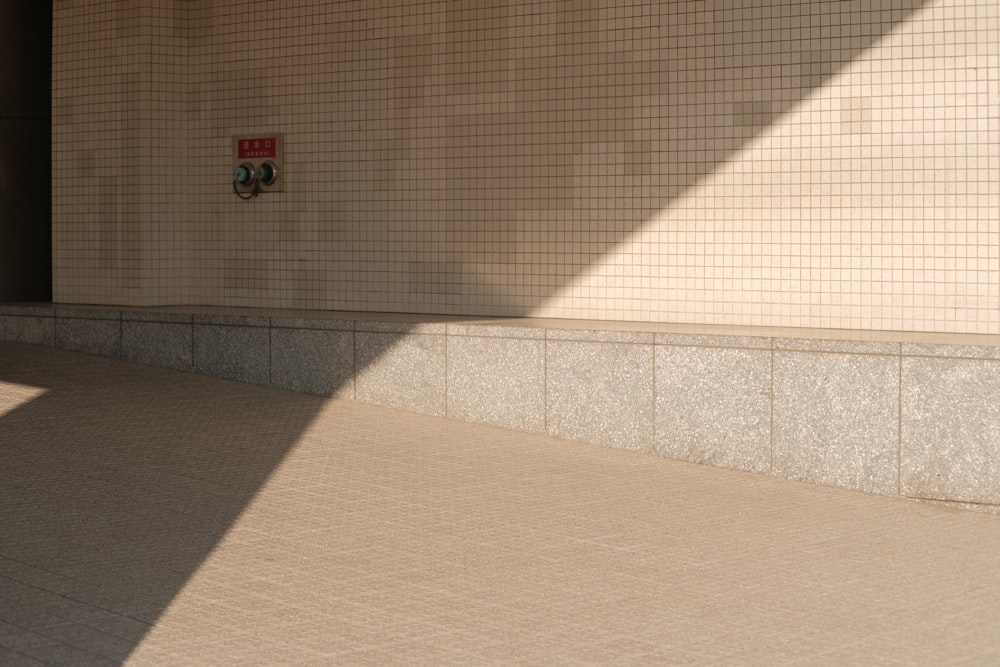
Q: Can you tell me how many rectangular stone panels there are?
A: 11